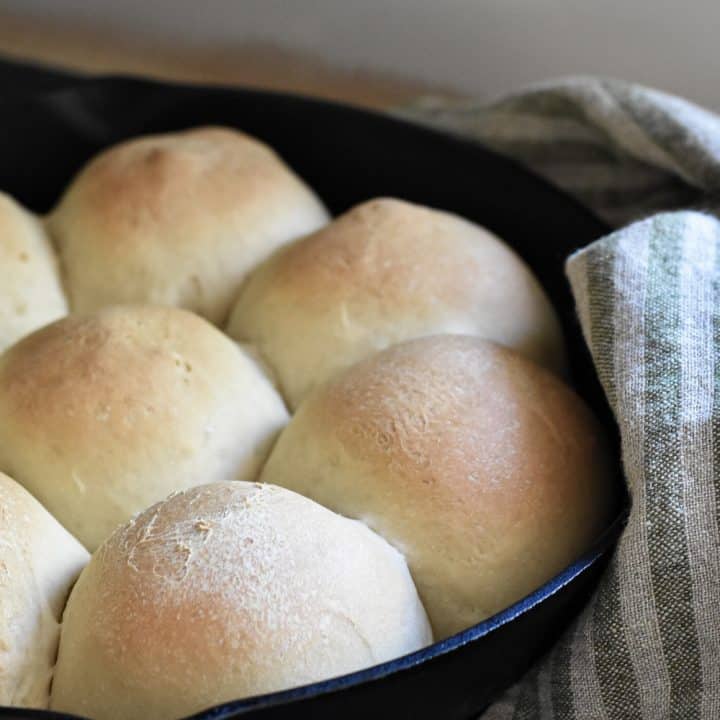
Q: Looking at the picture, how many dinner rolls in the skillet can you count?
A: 7